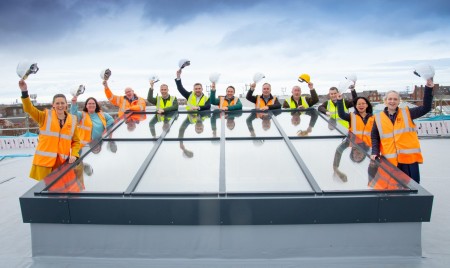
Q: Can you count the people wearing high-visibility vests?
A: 11